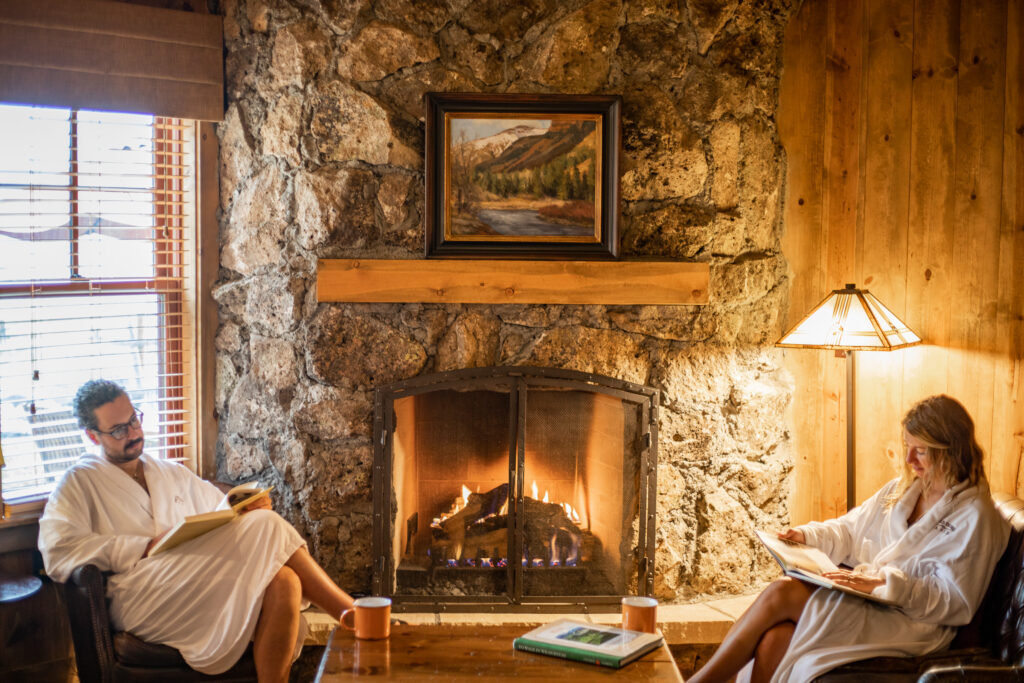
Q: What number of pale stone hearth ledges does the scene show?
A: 1